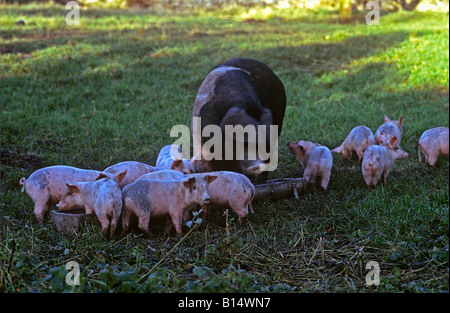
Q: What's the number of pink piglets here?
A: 12